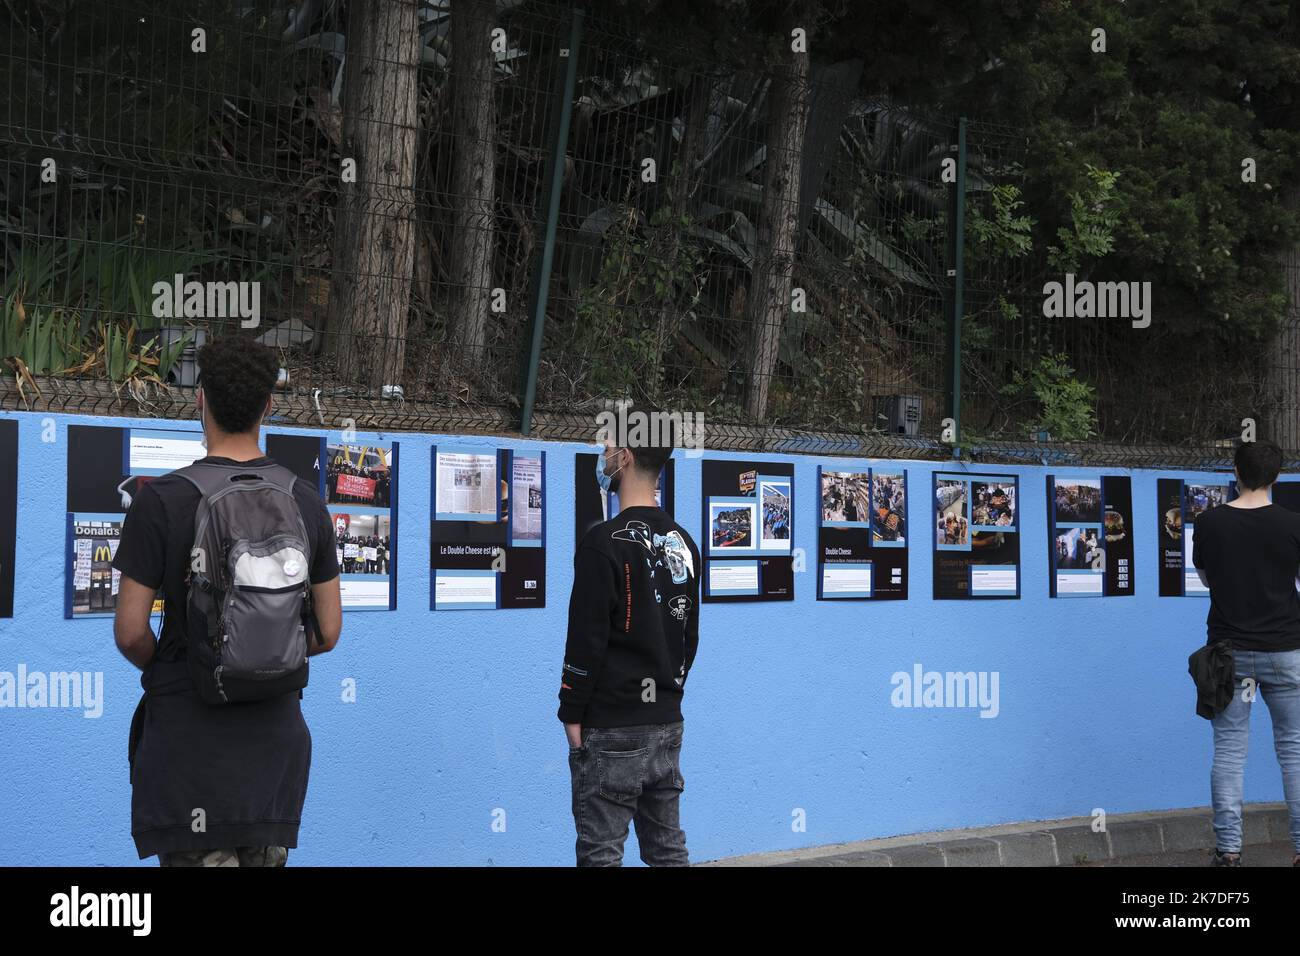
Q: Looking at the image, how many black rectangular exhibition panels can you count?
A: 11